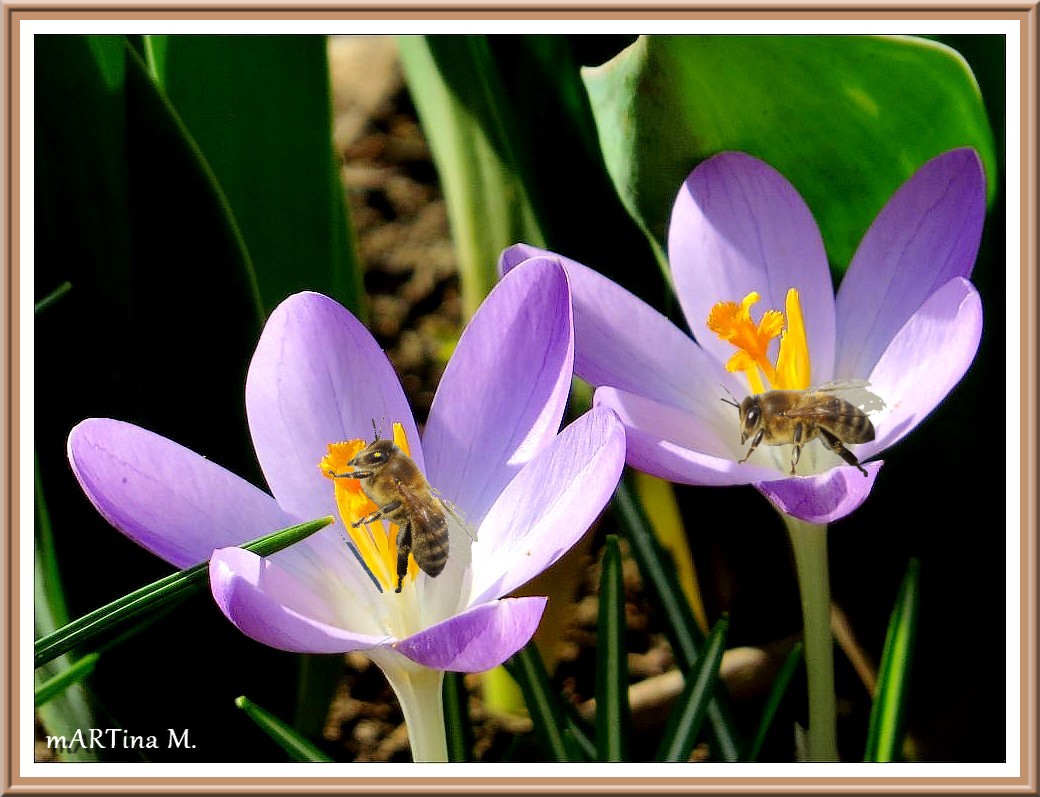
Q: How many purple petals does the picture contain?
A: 12